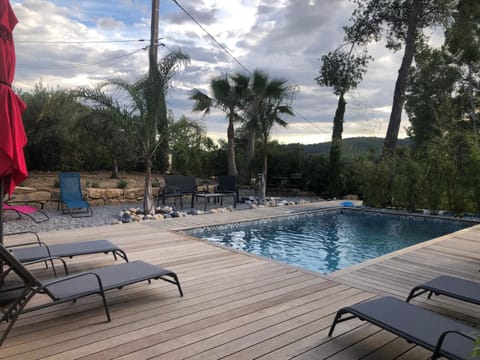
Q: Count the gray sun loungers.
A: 4